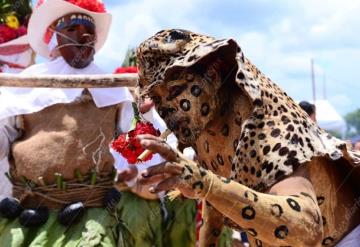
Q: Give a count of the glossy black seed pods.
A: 4